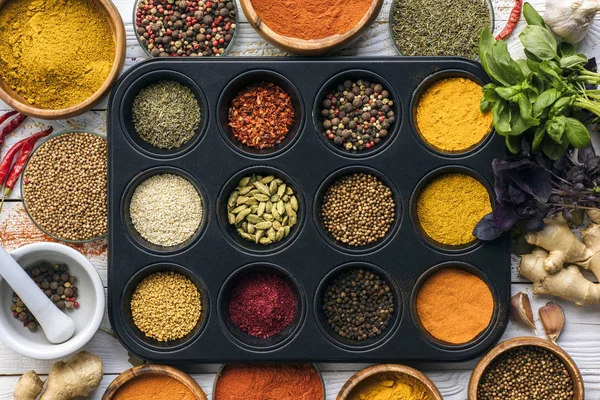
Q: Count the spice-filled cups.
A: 12